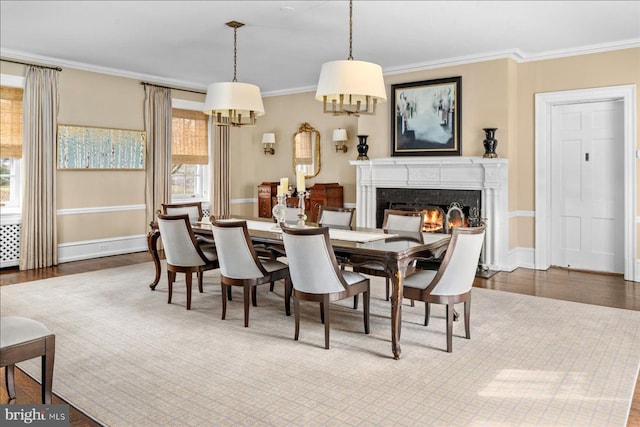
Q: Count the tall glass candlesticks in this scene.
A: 3